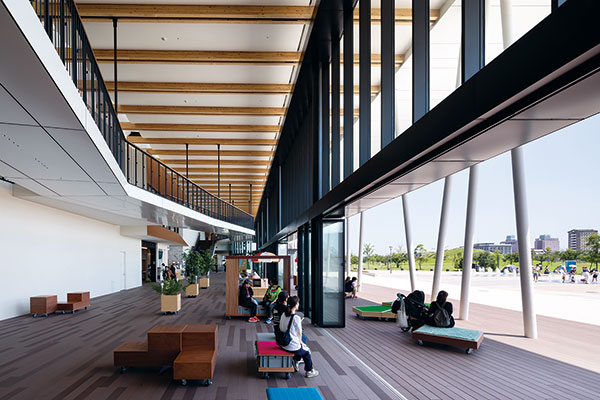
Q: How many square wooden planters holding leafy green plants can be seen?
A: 3